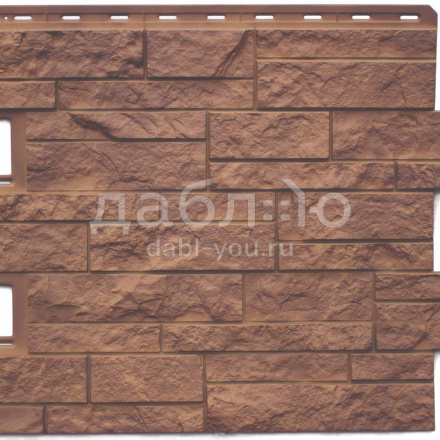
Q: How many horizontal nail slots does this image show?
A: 9